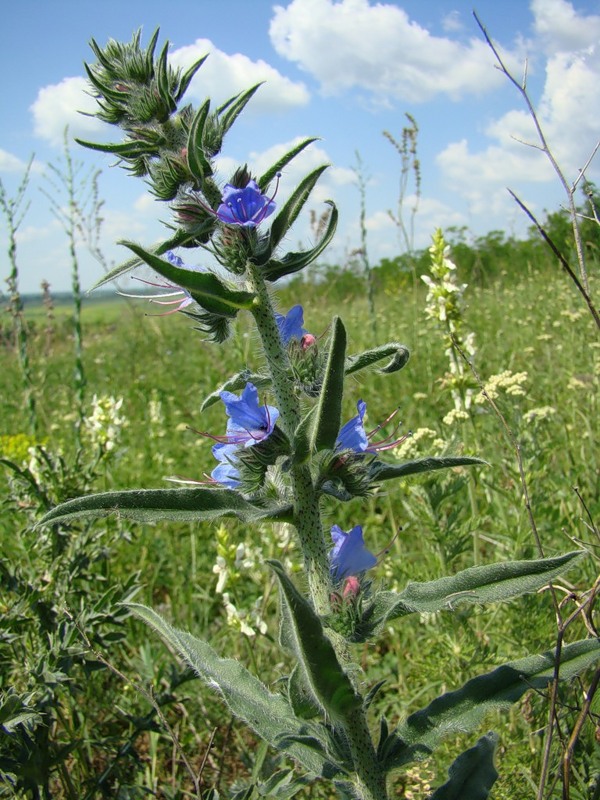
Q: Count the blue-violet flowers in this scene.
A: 7